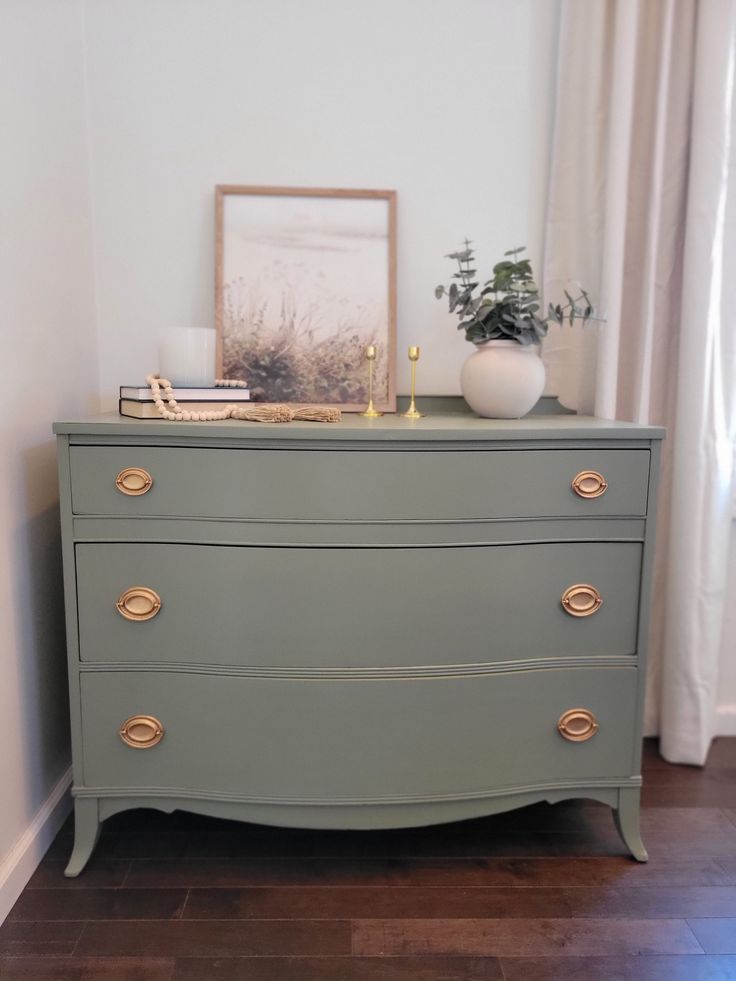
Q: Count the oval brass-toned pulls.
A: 6